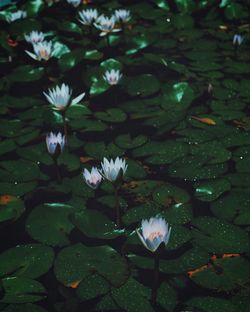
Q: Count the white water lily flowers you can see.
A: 14